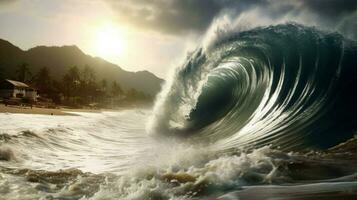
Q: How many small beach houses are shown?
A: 1